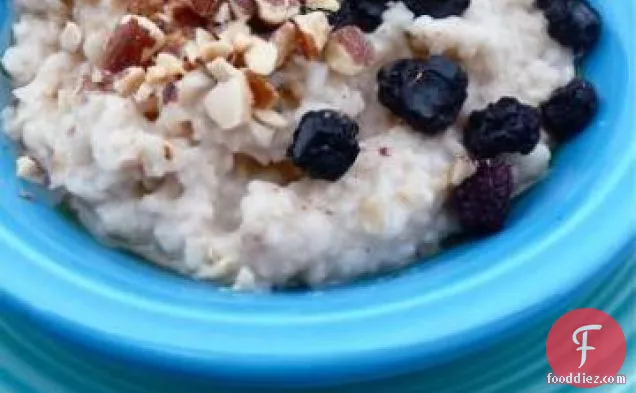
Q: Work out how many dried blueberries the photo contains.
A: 8